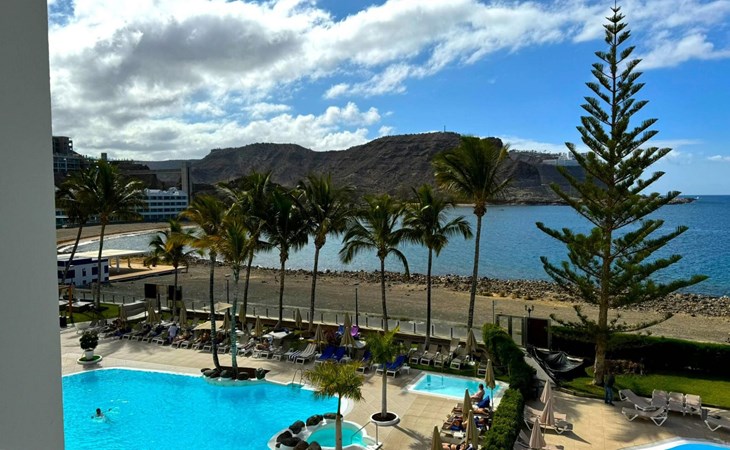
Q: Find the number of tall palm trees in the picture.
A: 11